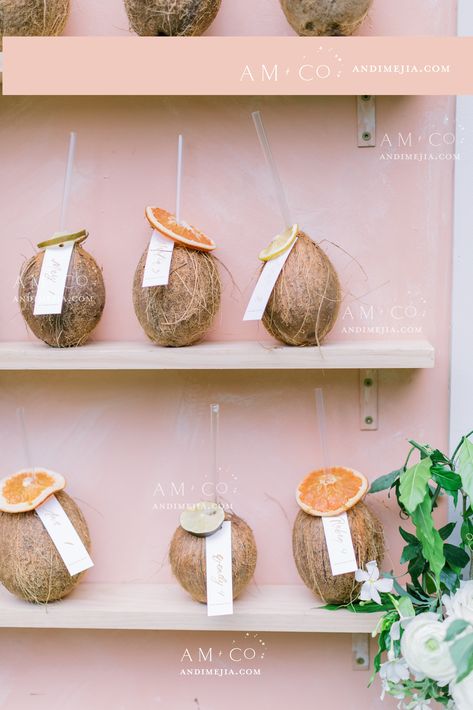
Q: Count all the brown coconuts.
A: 9